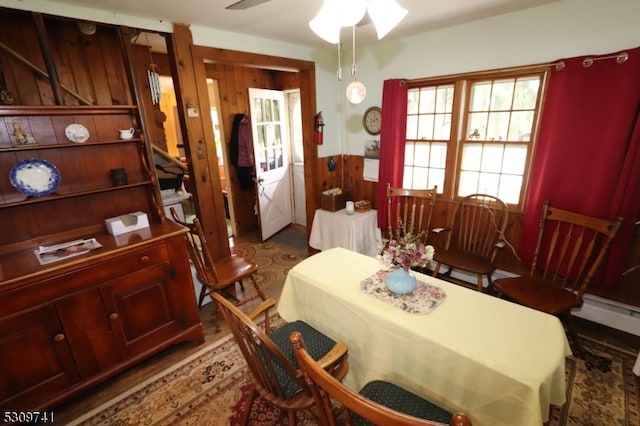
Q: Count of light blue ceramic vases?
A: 1